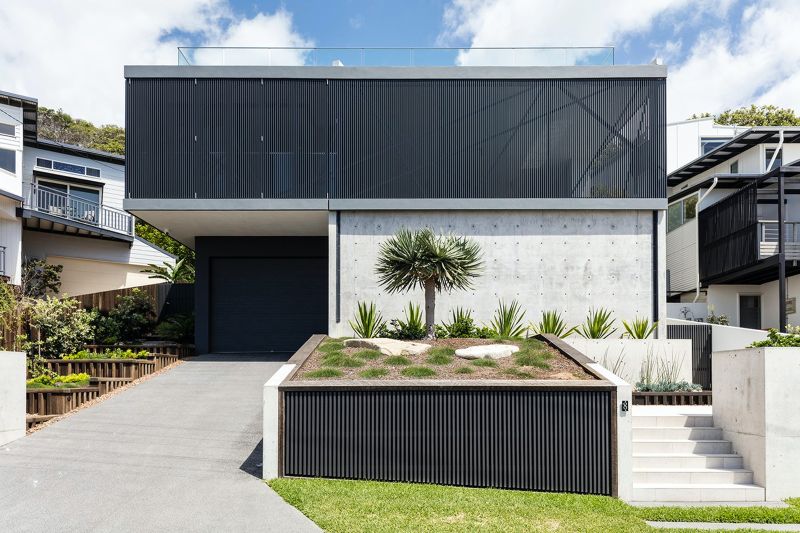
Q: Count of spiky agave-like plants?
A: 7